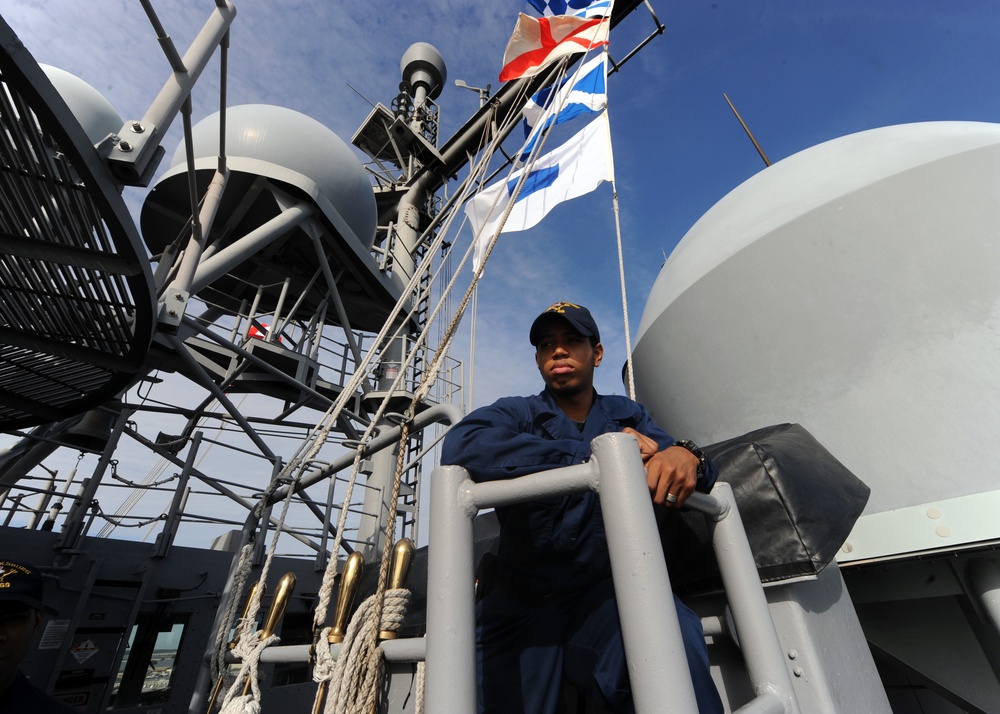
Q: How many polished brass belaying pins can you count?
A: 4